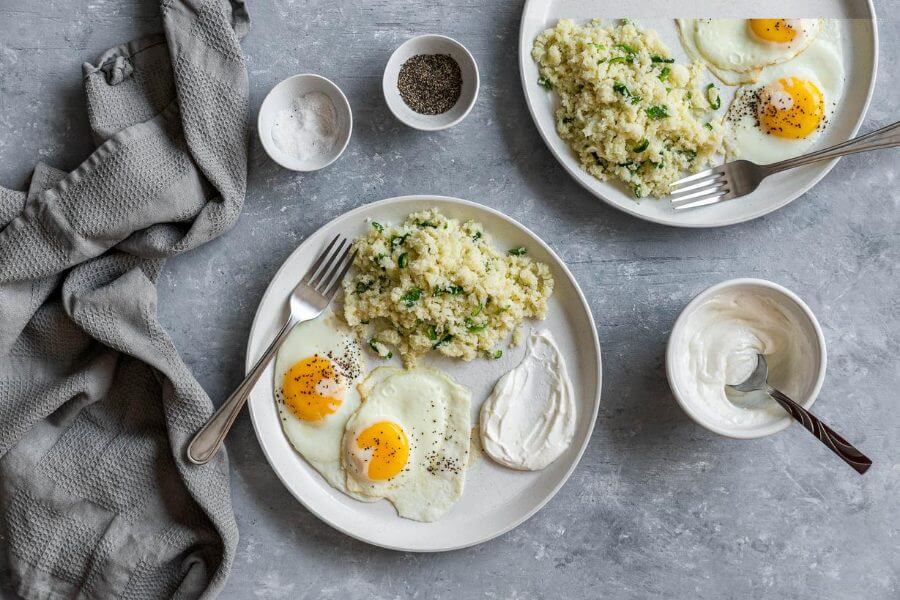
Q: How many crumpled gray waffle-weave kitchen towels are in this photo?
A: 1